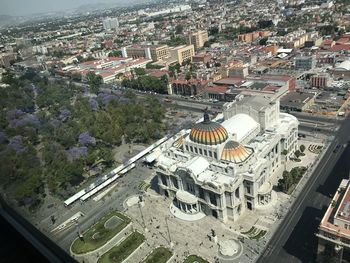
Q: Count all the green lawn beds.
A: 4